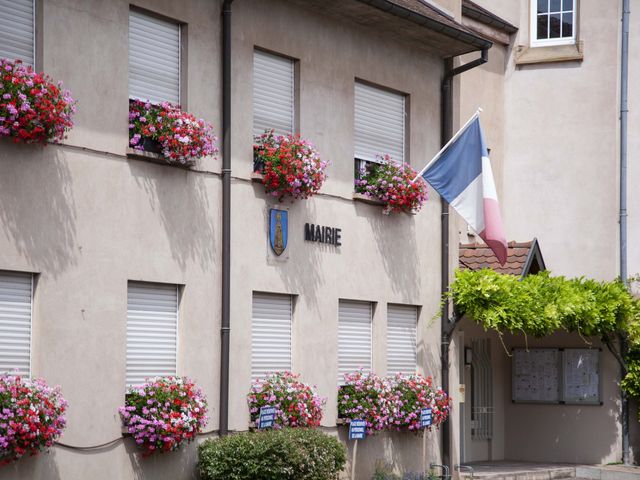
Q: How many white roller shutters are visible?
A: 9